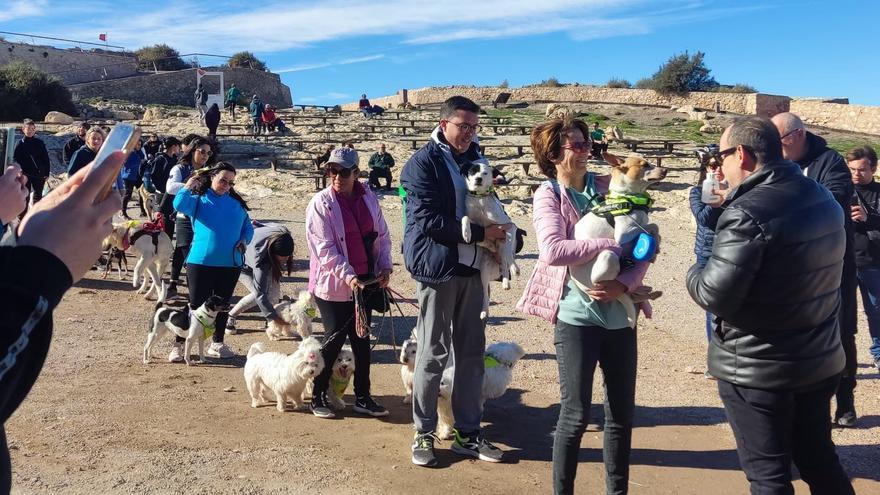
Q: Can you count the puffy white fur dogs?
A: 5